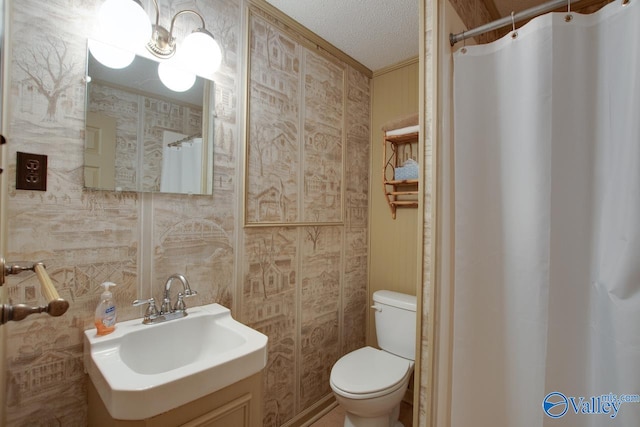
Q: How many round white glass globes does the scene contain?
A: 2